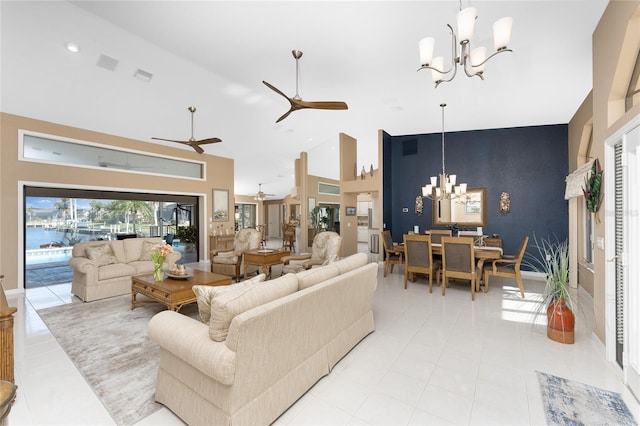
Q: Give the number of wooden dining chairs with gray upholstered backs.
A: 6